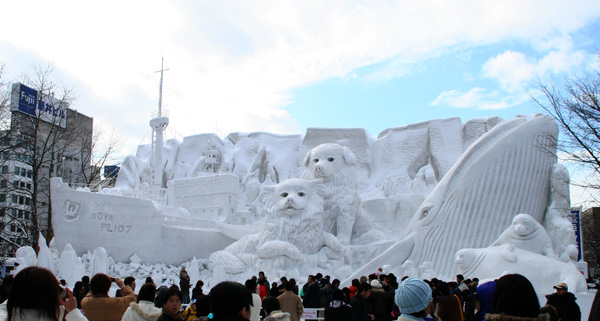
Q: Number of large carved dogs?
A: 2